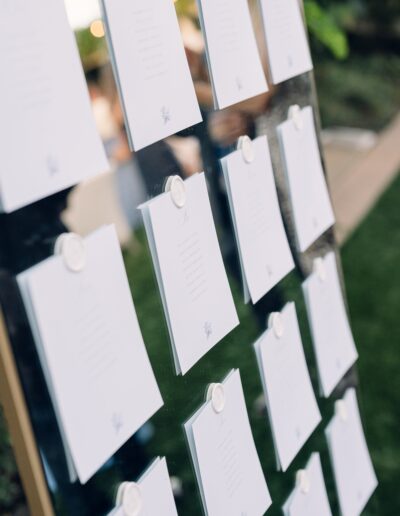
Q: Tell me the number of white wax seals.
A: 10